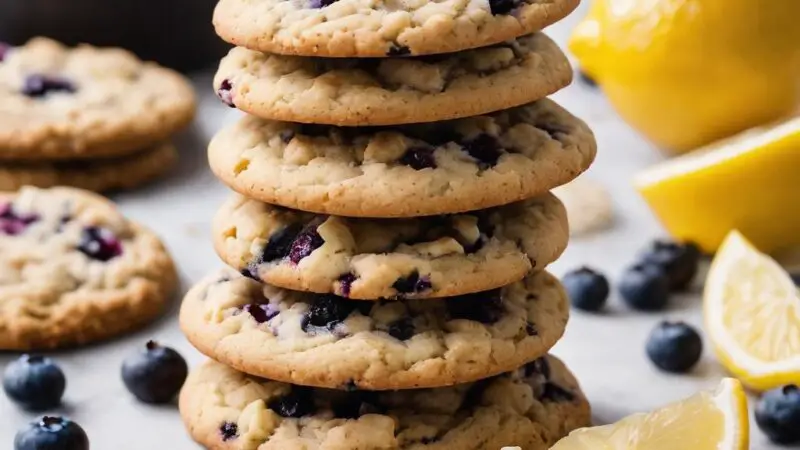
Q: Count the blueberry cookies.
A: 9